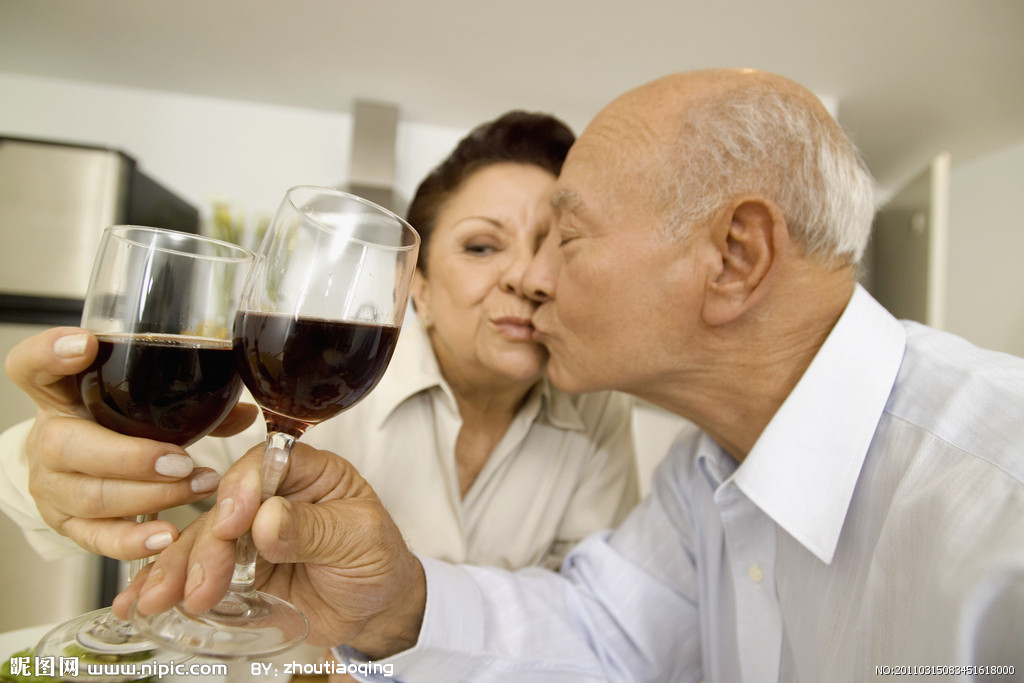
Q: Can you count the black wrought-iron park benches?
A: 0